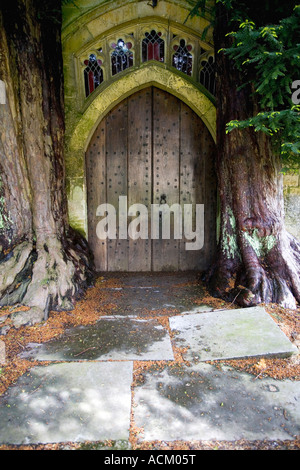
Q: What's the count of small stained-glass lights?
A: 5